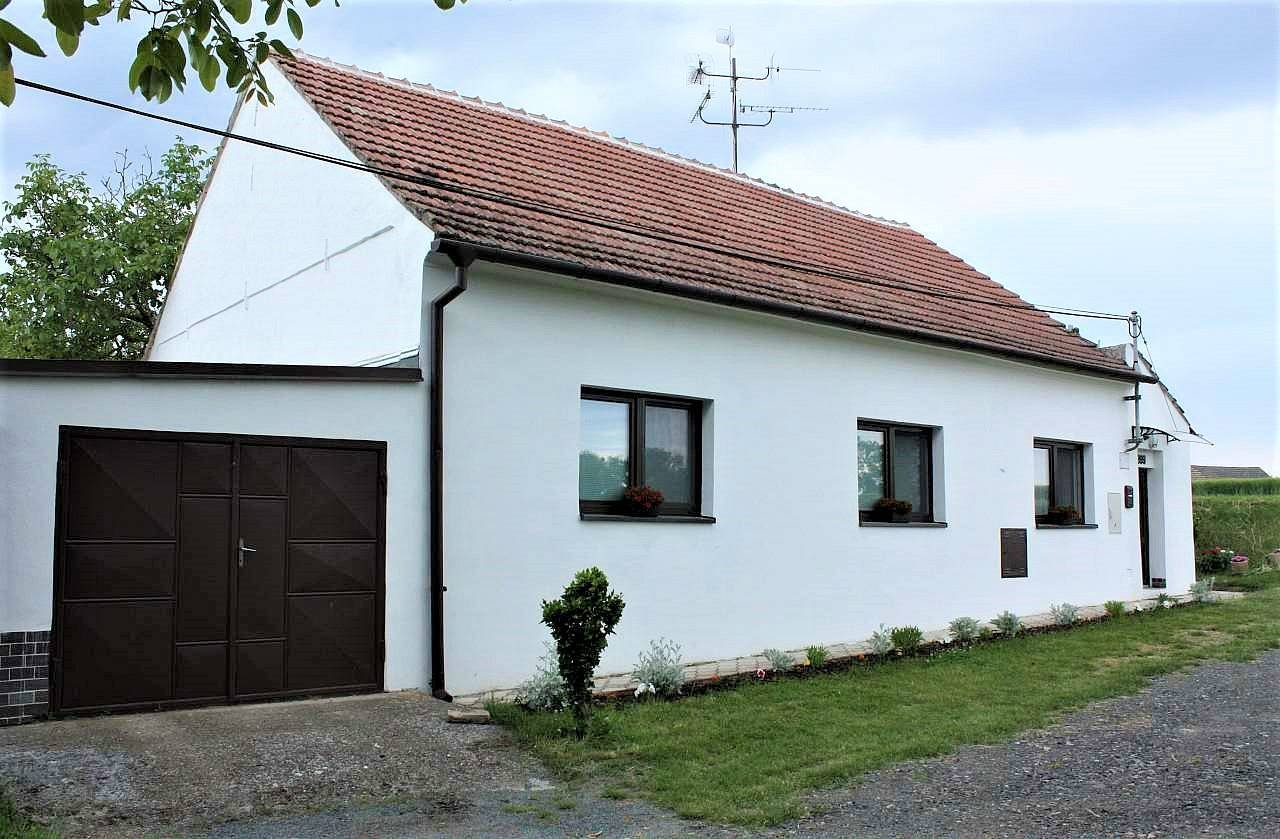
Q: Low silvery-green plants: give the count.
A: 8